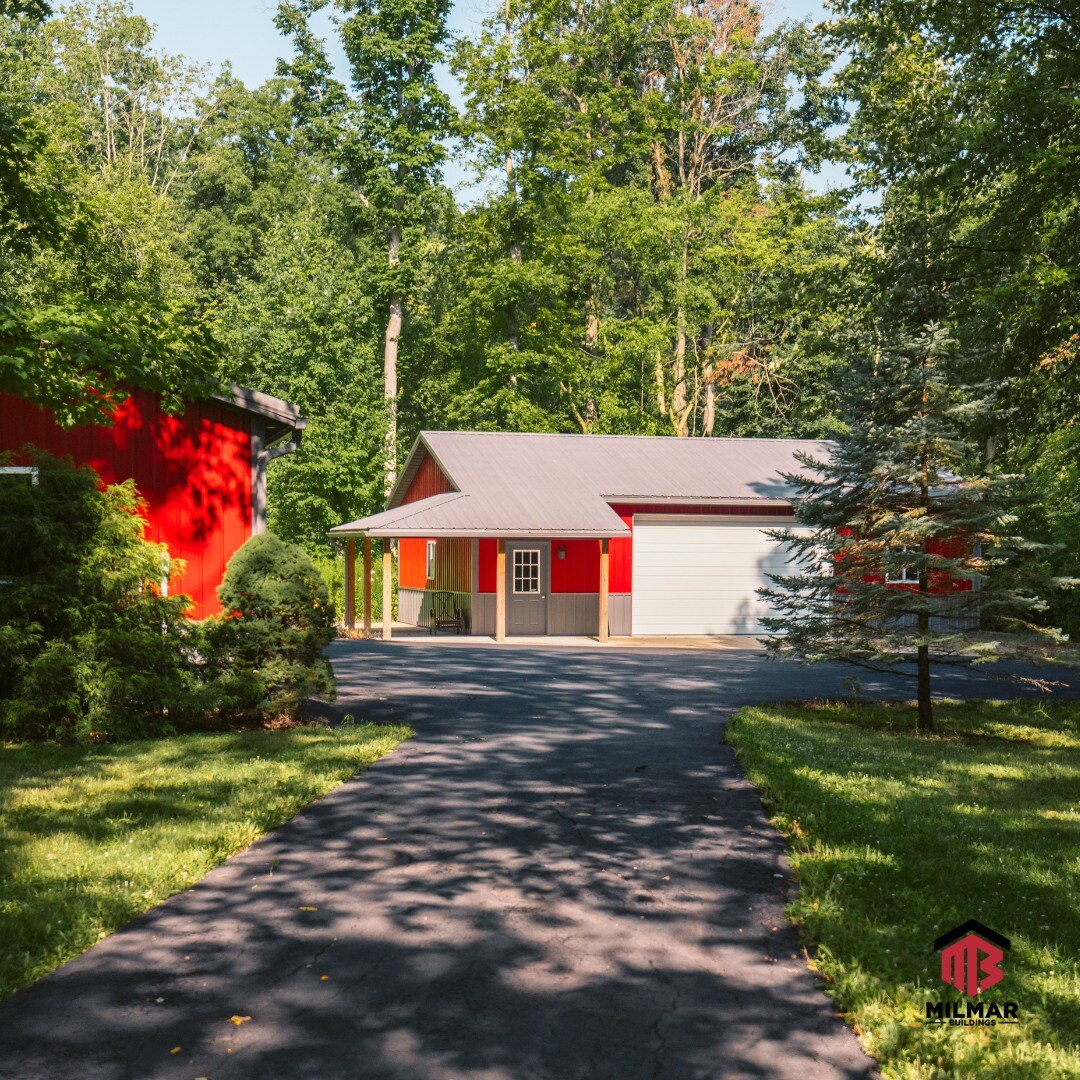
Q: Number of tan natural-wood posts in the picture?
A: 5